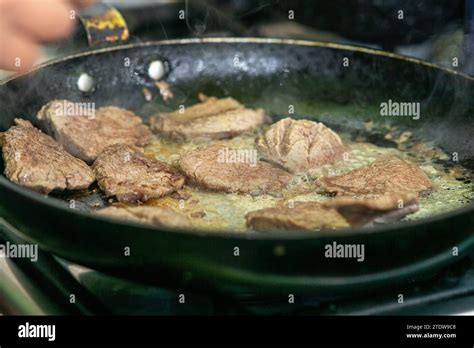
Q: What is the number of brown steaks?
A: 9